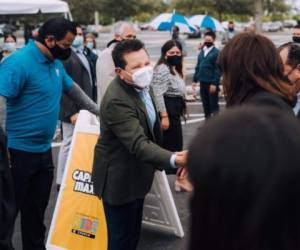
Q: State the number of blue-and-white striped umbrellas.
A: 2